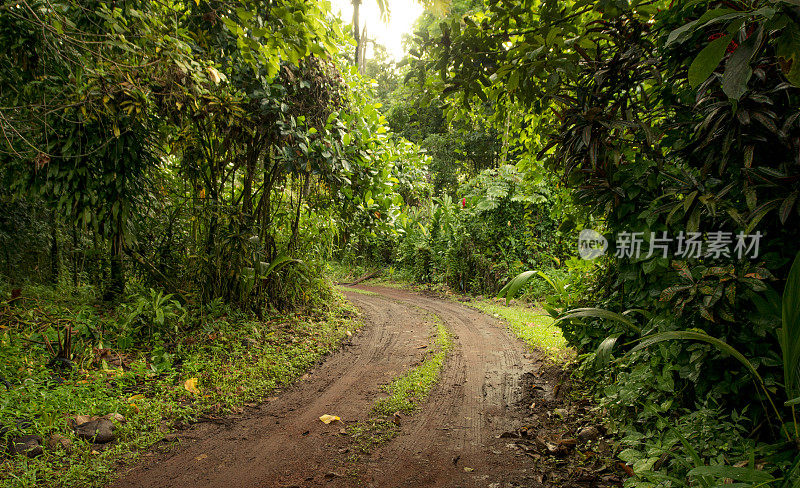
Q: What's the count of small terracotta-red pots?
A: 0